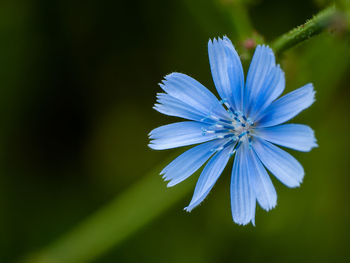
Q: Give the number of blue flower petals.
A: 13